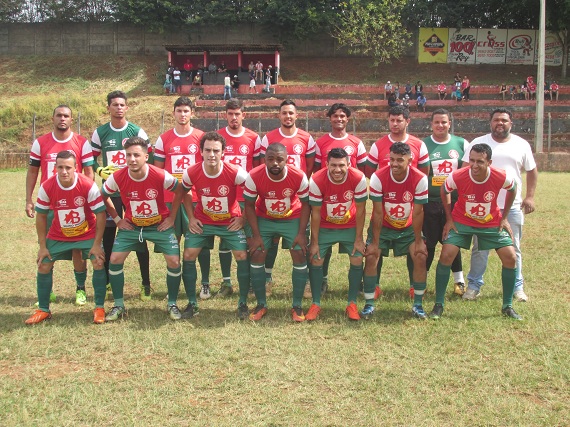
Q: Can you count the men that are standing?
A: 9